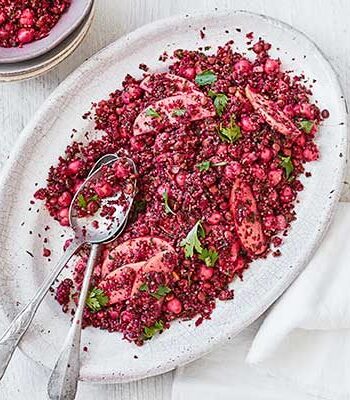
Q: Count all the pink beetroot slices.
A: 7